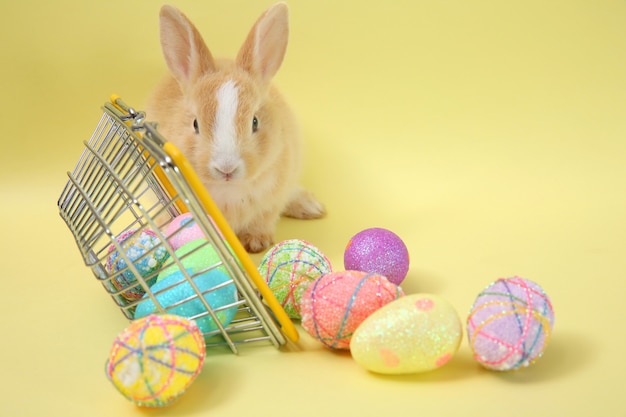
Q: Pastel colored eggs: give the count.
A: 10